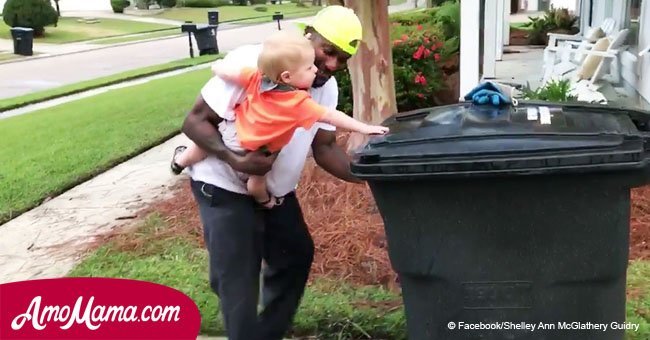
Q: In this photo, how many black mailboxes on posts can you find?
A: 2